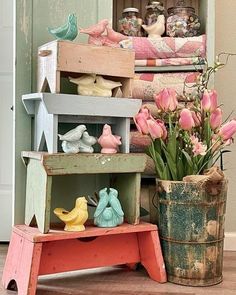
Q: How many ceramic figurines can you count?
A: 8